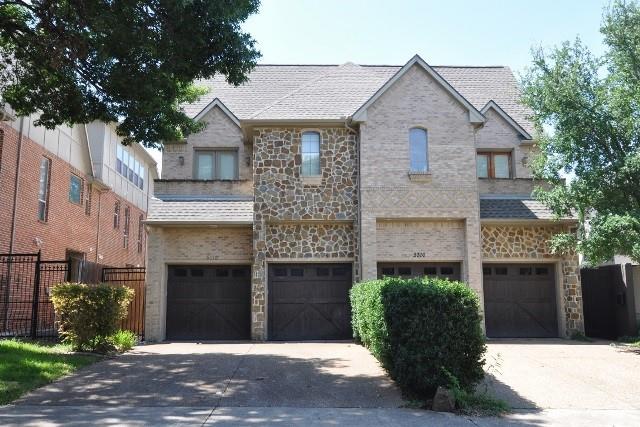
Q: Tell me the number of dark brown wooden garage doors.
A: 4